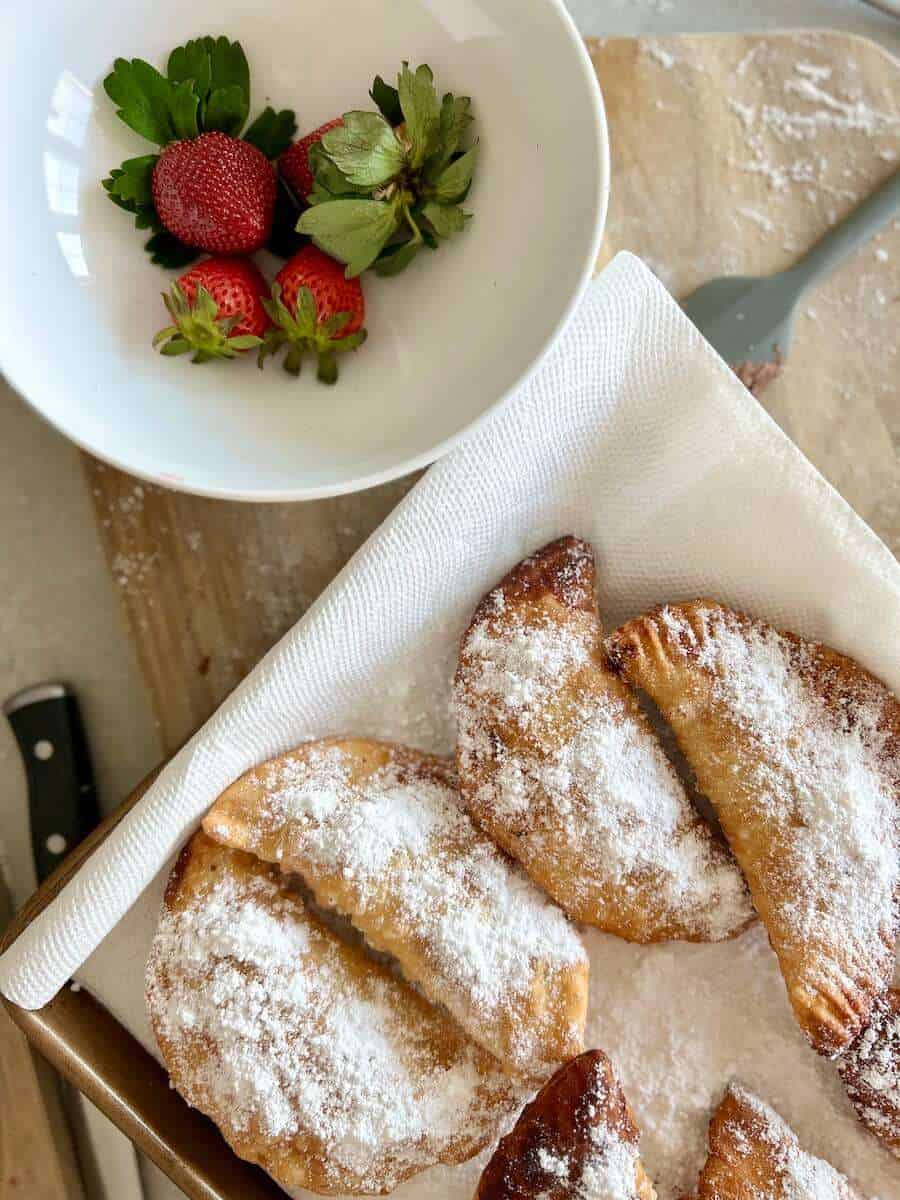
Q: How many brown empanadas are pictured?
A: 7